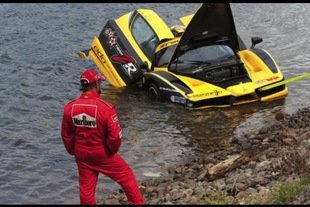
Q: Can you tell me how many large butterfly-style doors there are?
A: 1